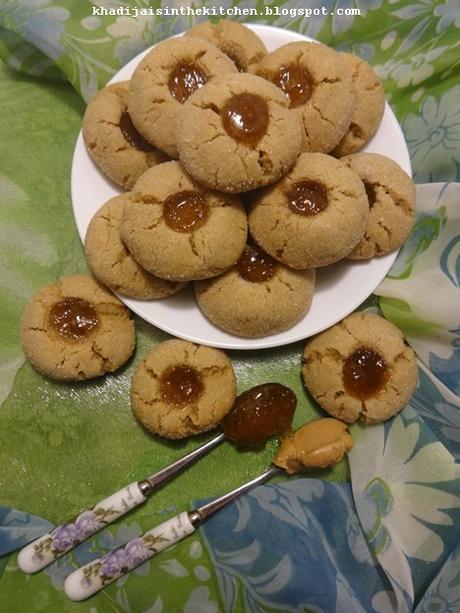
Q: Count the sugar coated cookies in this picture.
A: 14